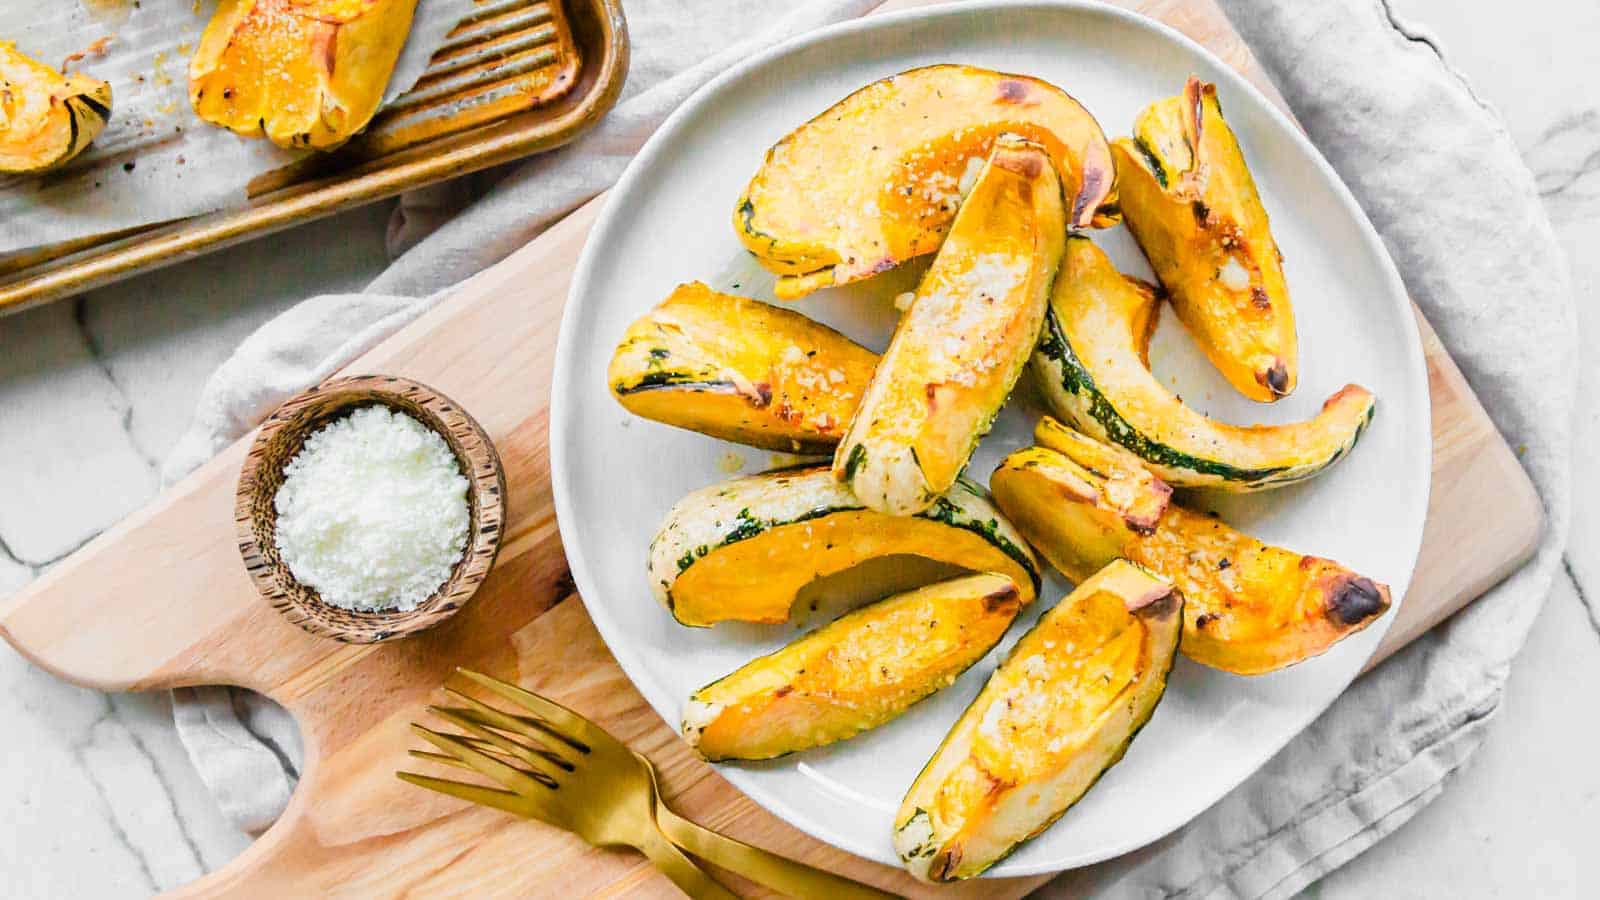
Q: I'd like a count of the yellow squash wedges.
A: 11